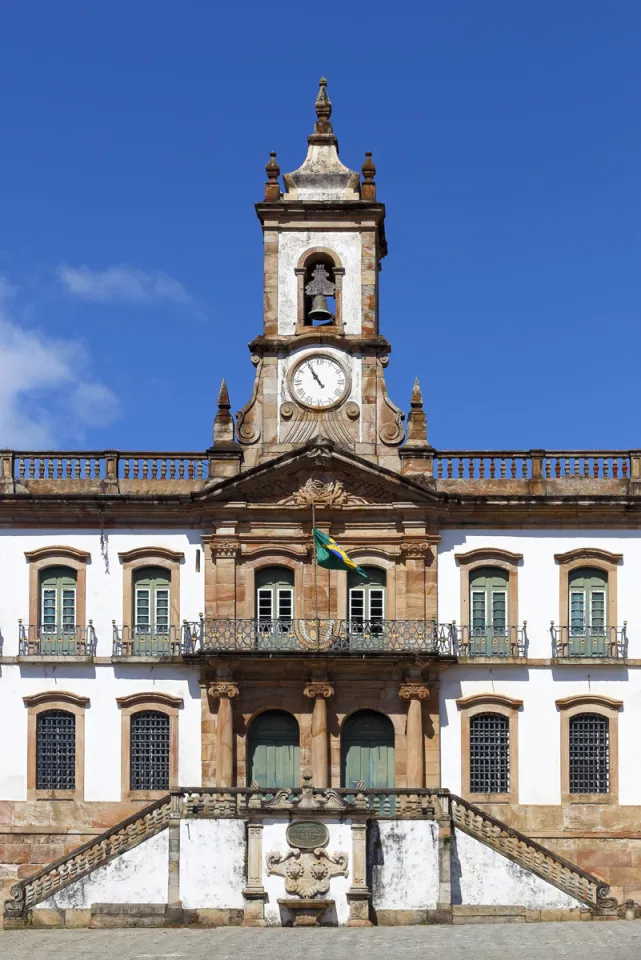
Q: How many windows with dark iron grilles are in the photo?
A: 4